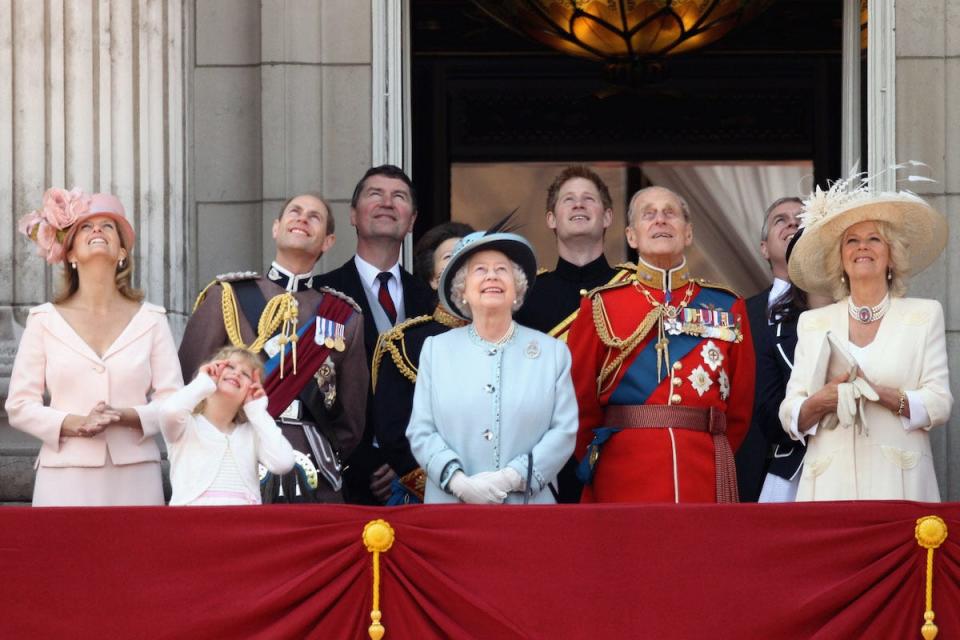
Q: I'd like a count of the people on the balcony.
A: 11